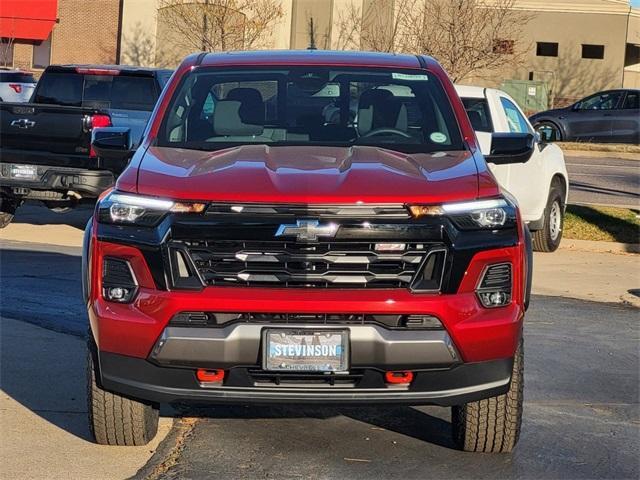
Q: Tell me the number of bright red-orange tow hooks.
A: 2